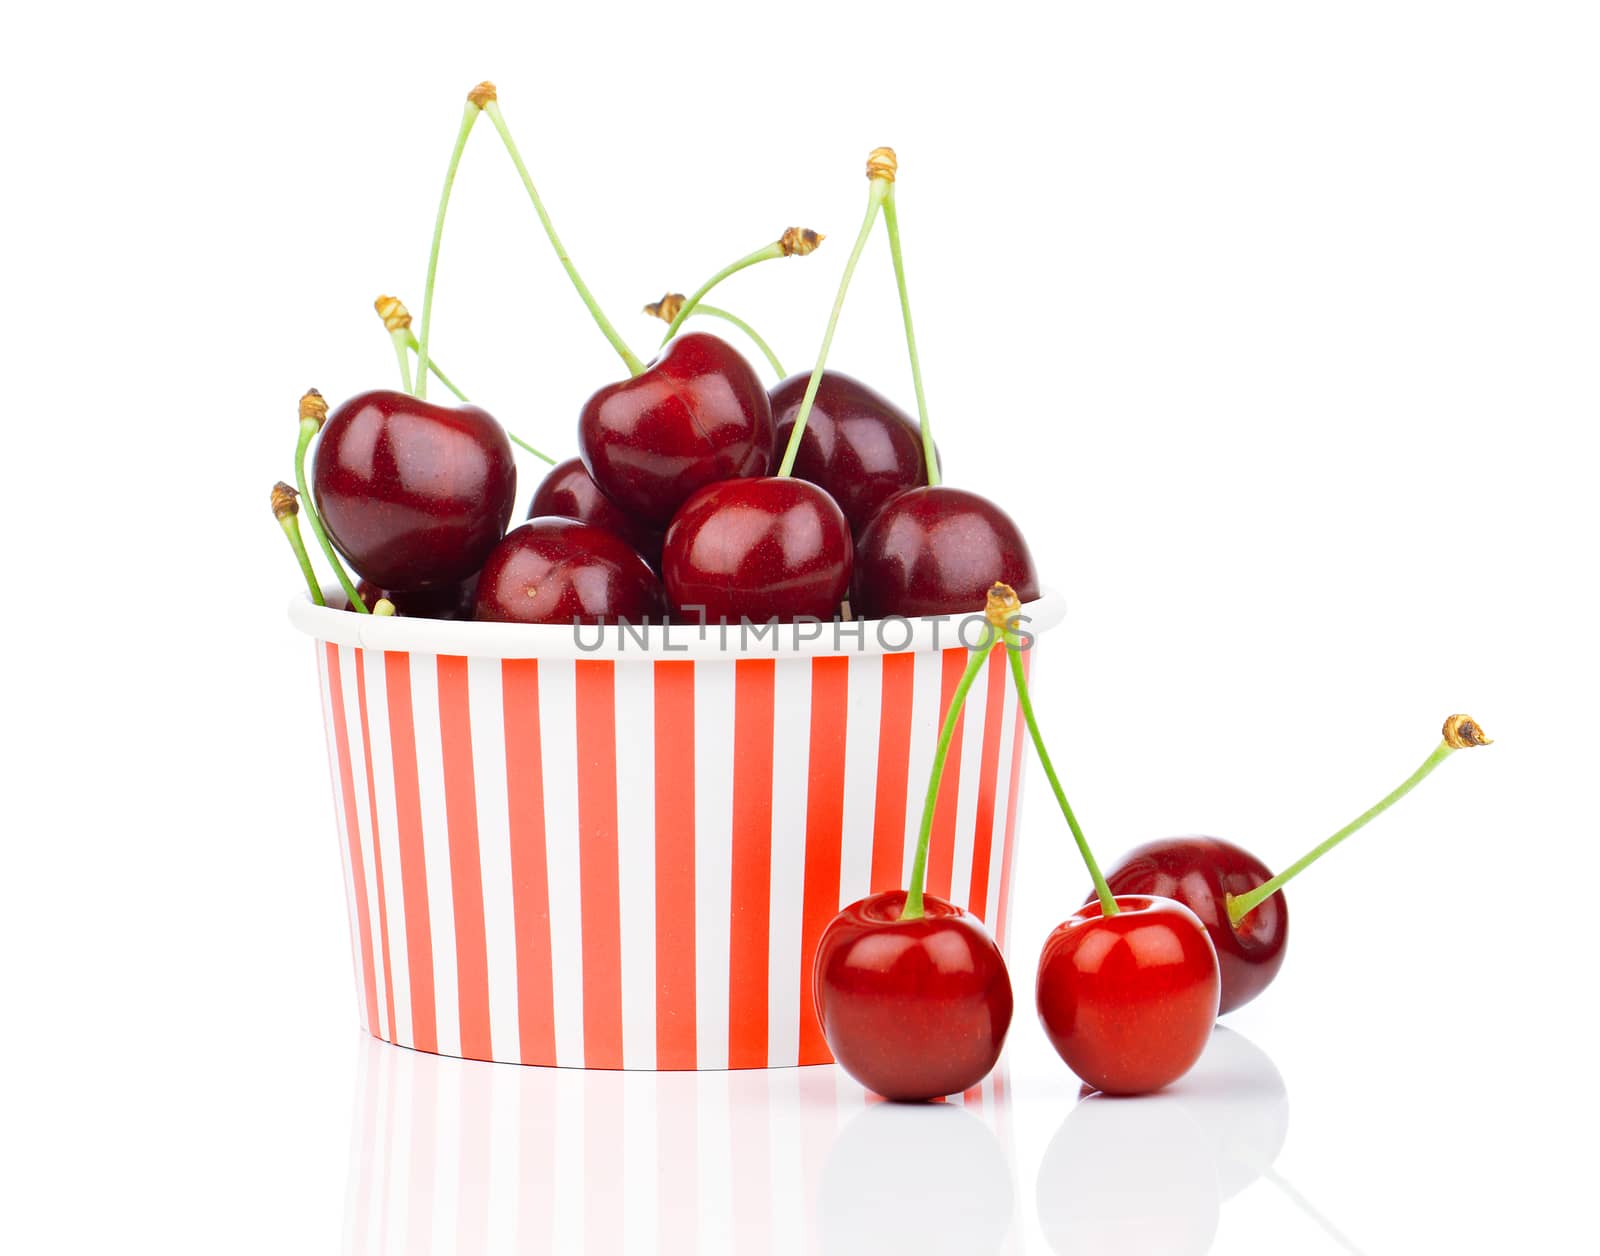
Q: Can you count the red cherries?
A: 11